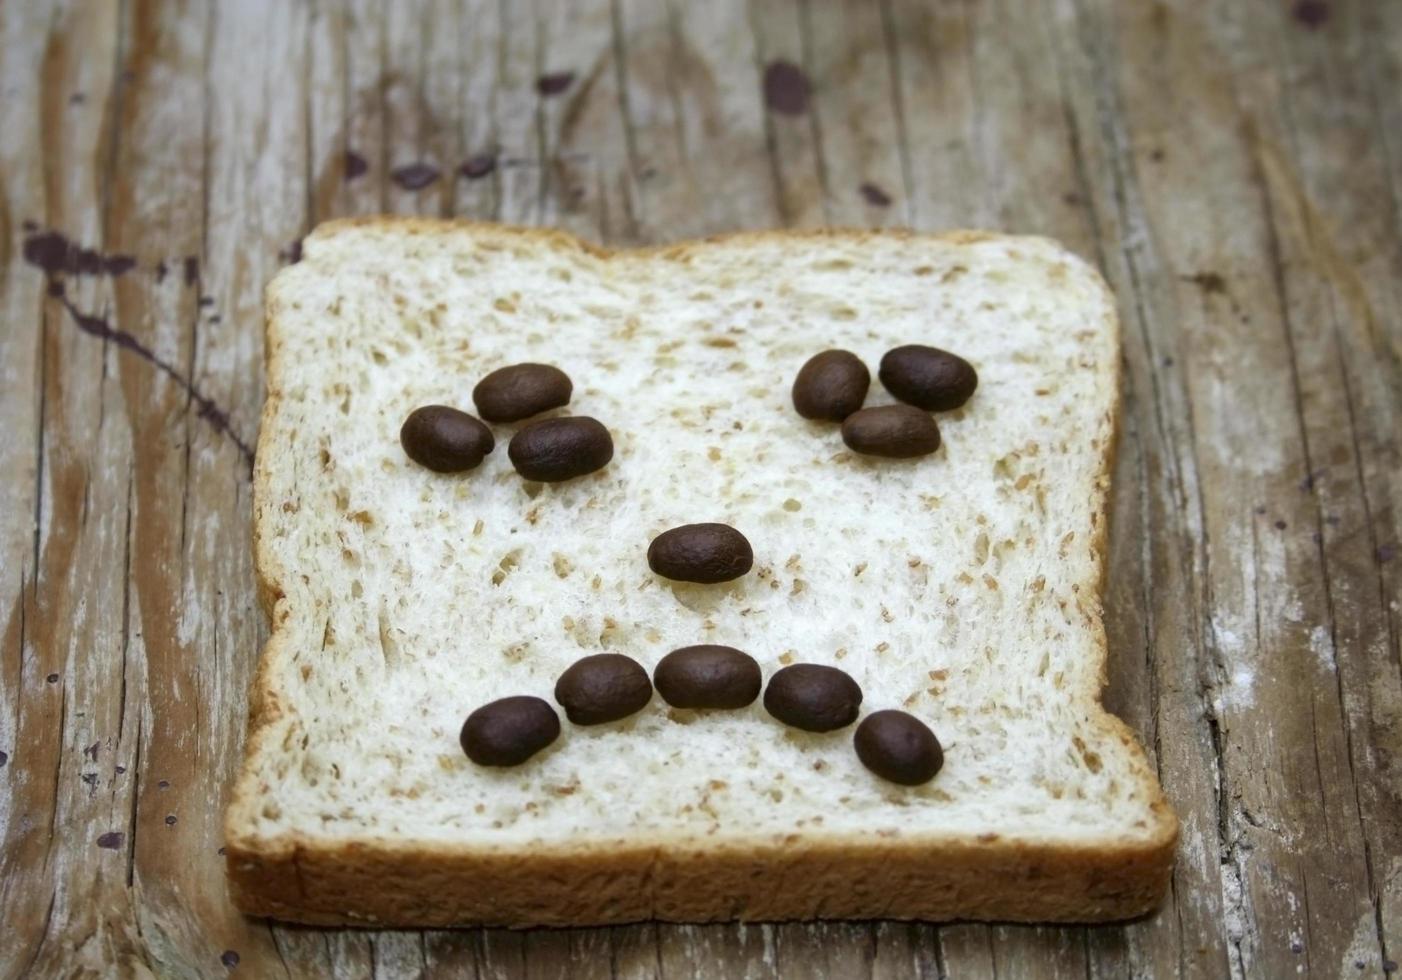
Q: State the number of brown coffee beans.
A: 12